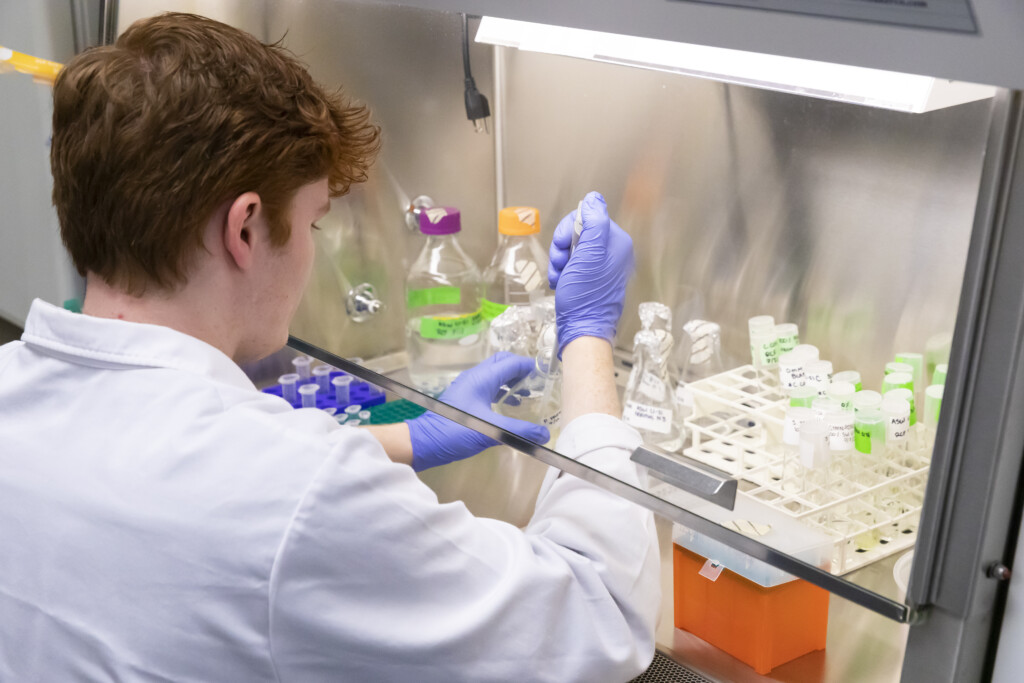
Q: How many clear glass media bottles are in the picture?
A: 2